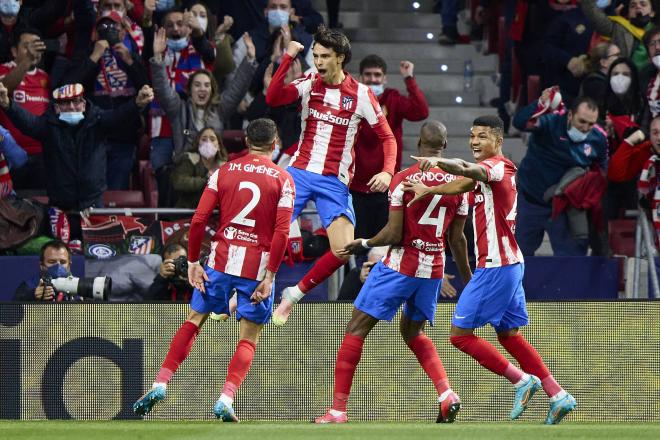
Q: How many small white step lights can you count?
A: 4